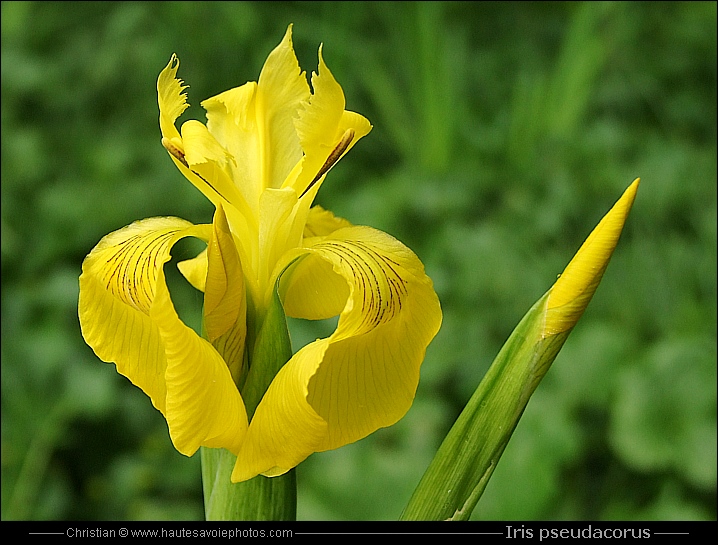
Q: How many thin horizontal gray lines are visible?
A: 3